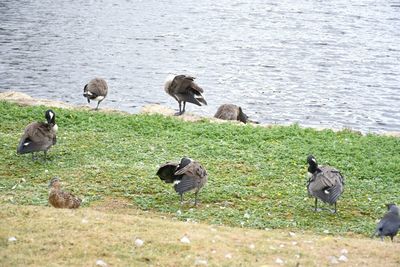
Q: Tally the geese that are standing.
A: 5